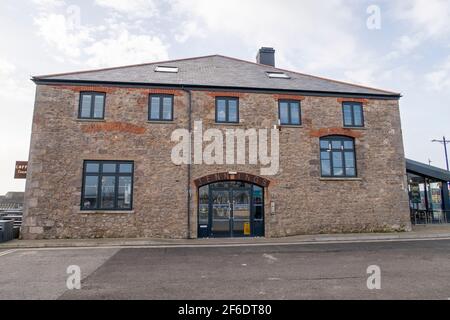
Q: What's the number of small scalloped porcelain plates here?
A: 0